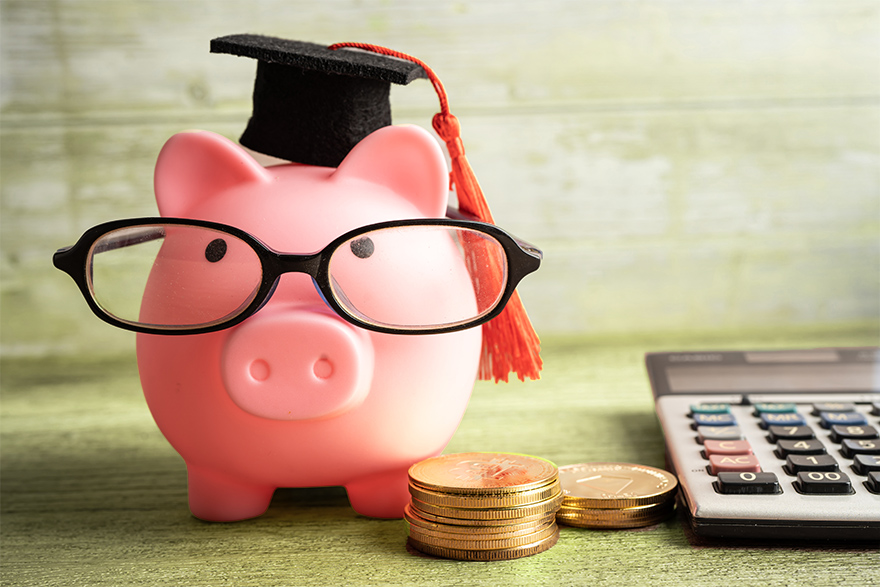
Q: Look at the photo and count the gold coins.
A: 11